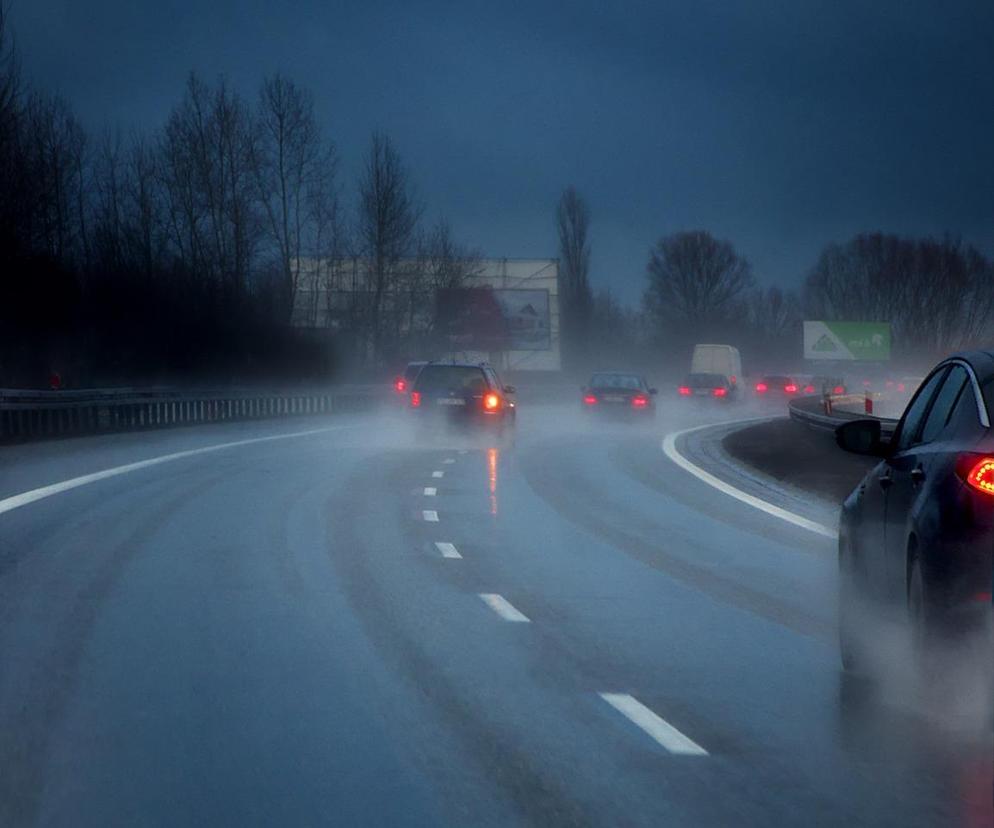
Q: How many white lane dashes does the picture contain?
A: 8